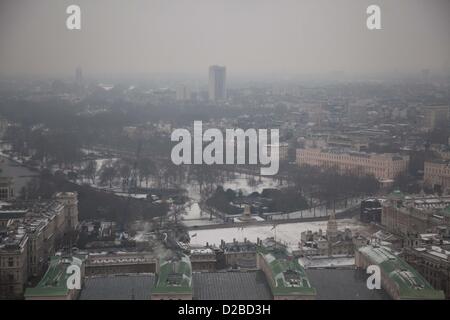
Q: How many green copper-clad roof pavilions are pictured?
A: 4